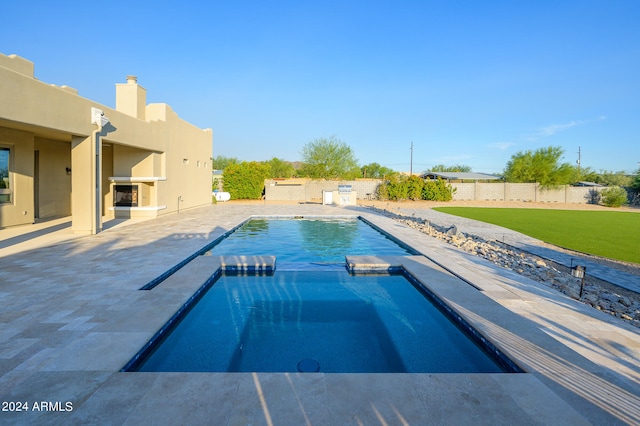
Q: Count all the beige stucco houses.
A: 1